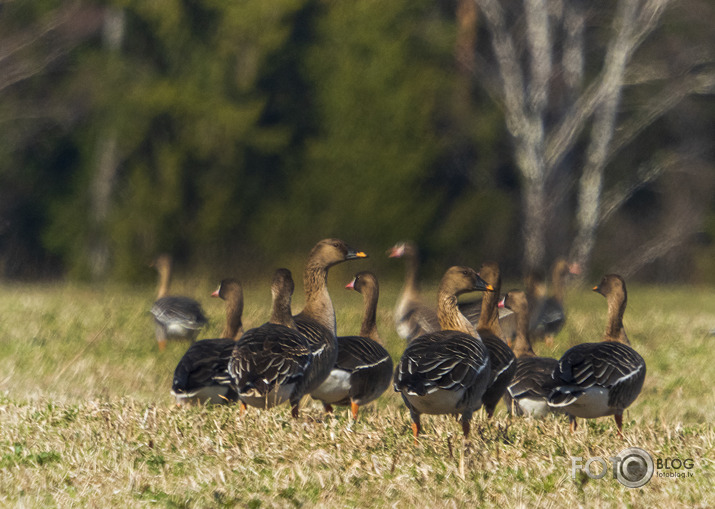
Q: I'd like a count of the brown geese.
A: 12